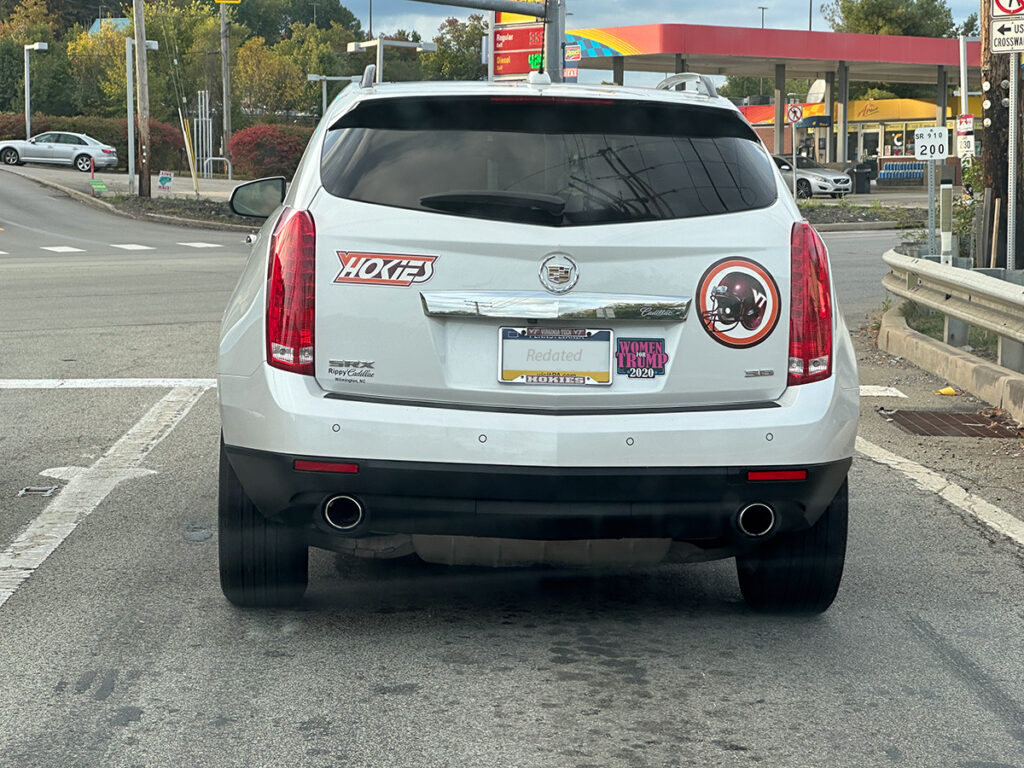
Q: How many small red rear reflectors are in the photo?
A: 2